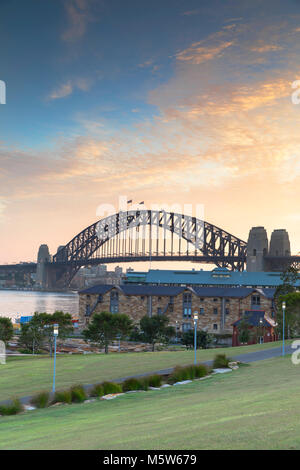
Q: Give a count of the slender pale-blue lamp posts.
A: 3